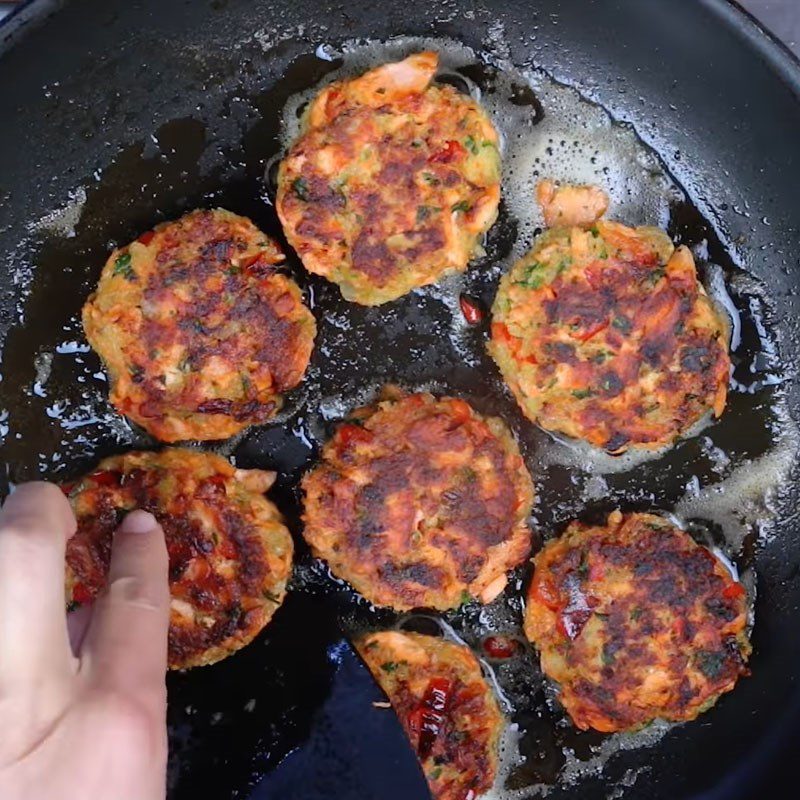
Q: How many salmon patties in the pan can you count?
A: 7